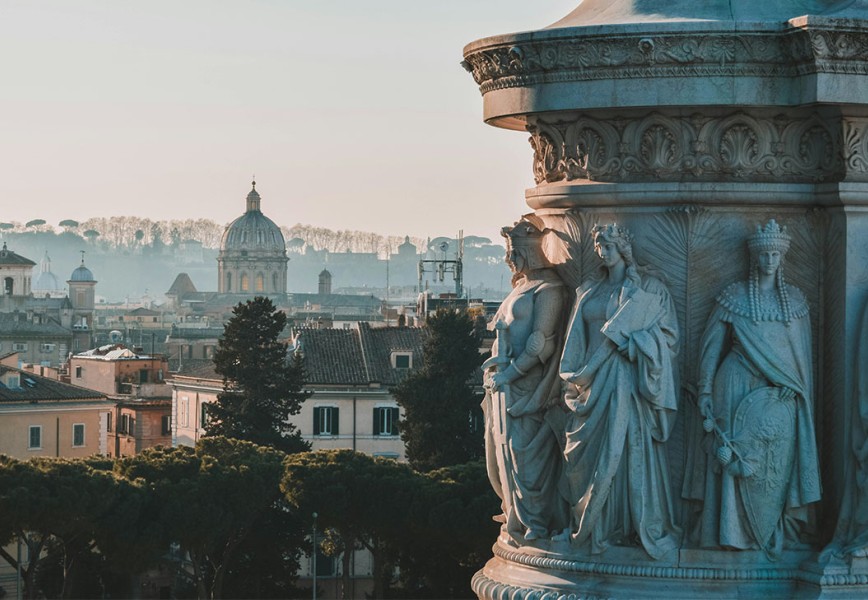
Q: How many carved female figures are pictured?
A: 3